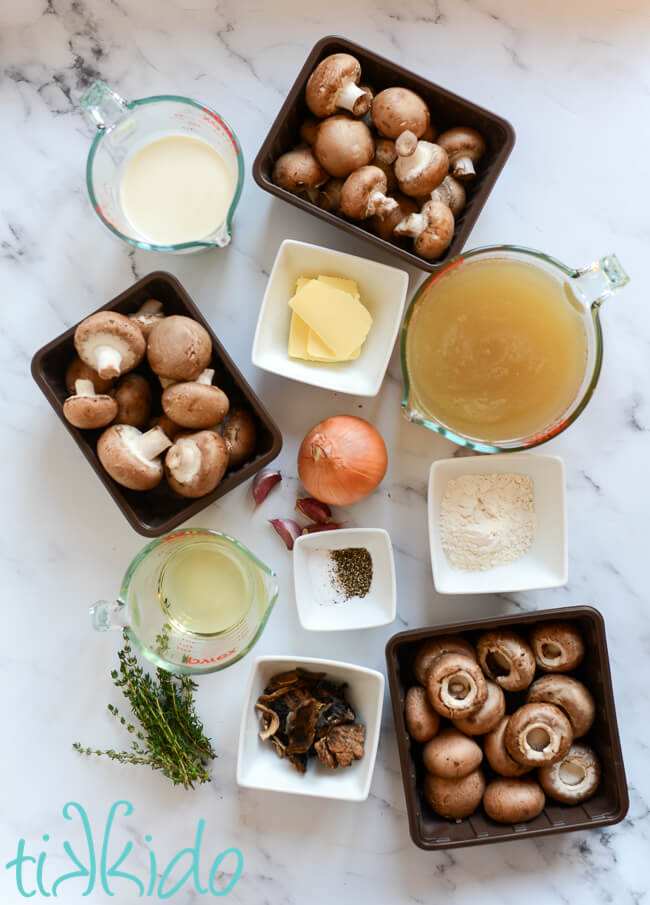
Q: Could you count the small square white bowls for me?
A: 4